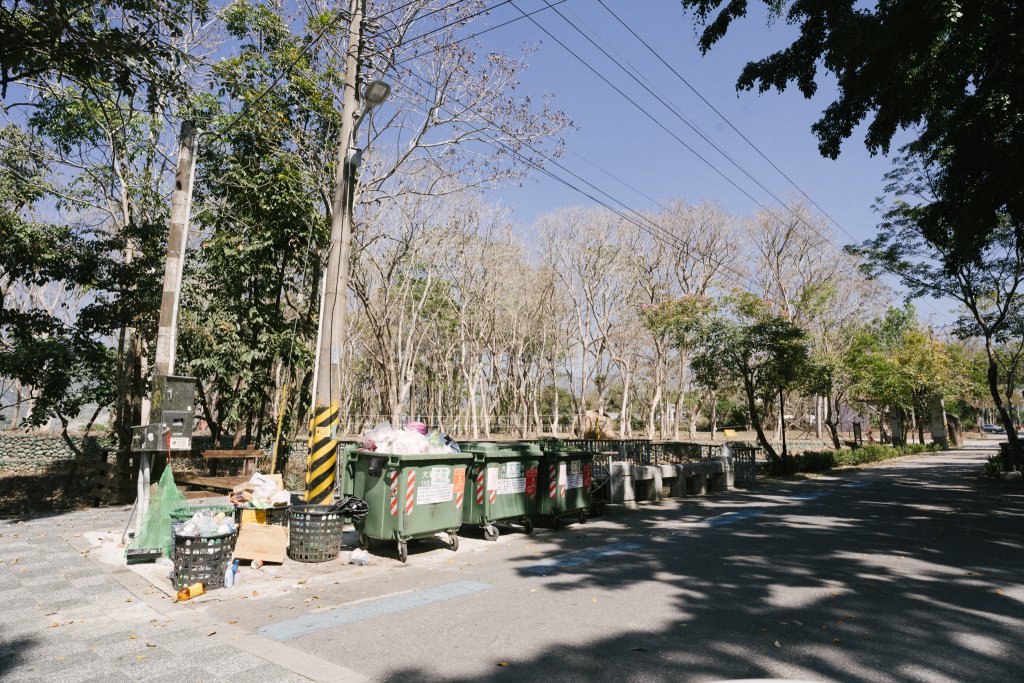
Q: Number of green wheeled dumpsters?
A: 3